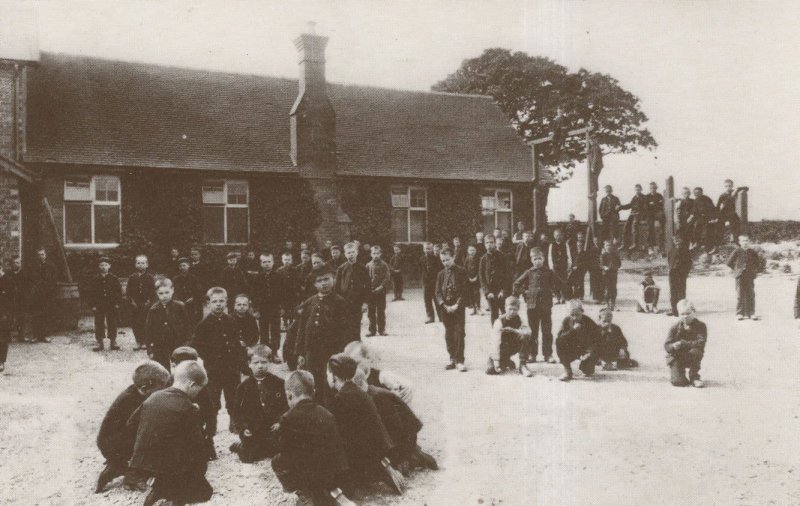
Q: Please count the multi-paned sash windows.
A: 4